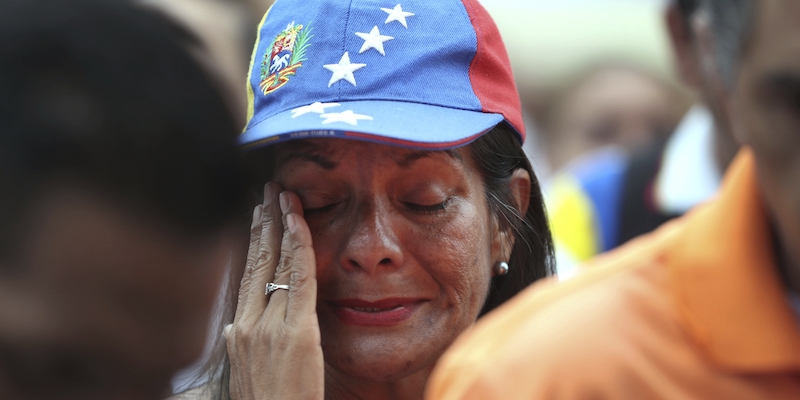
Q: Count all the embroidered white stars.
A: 5